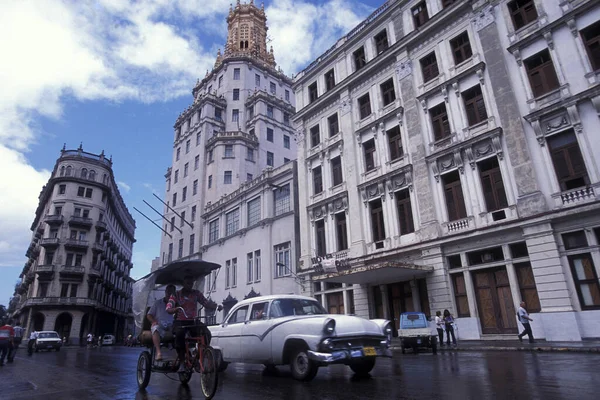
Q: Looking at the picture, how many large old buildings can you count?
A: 3